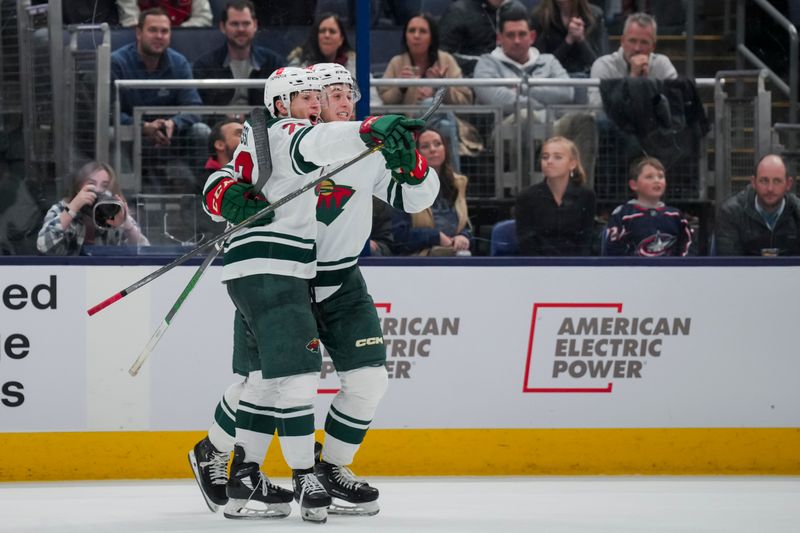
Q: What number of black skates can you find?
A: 4